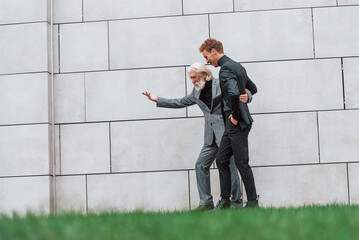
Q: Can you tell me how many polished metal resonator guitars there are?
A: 0